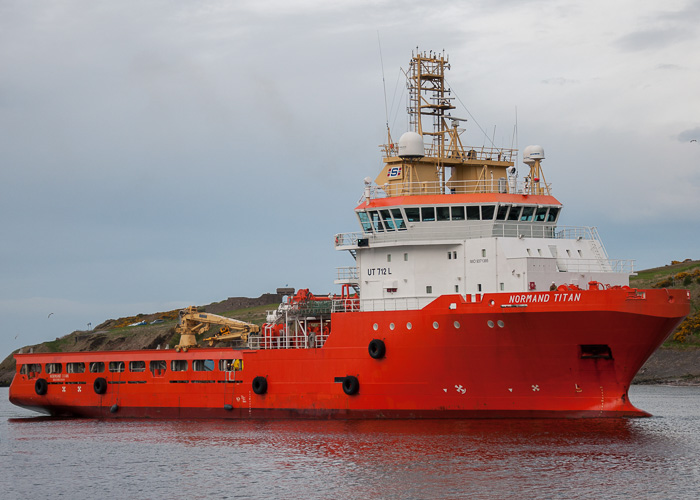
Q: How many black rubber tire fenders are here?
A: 5